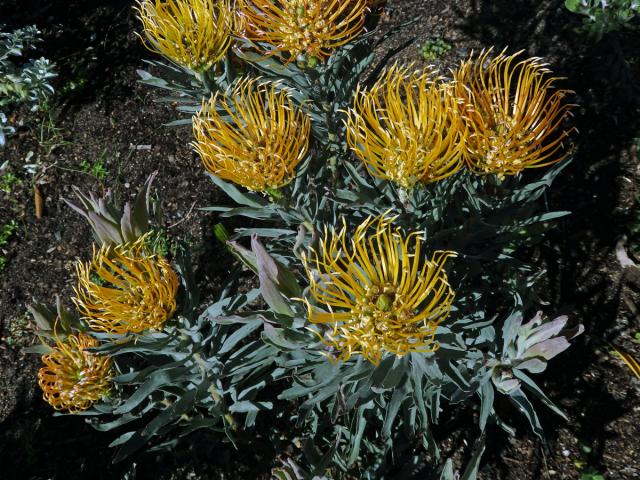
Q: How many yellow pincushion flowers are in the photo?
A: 8